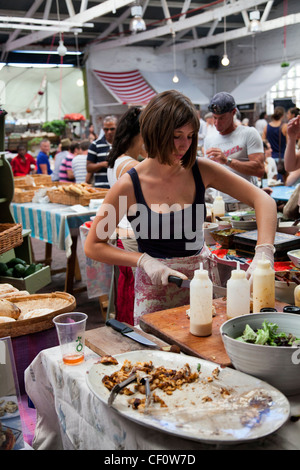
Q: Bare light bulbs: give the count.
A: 4